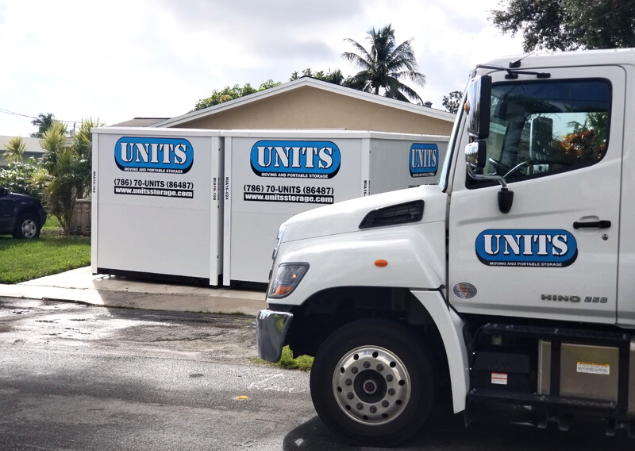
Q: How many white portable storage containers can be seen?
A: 2